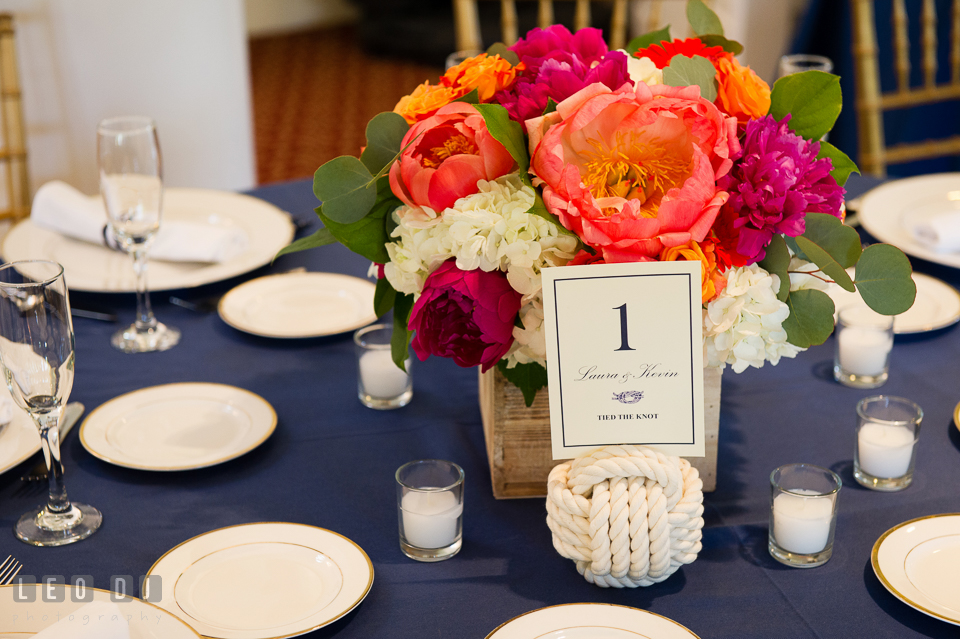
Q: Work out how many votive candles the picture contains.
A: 5